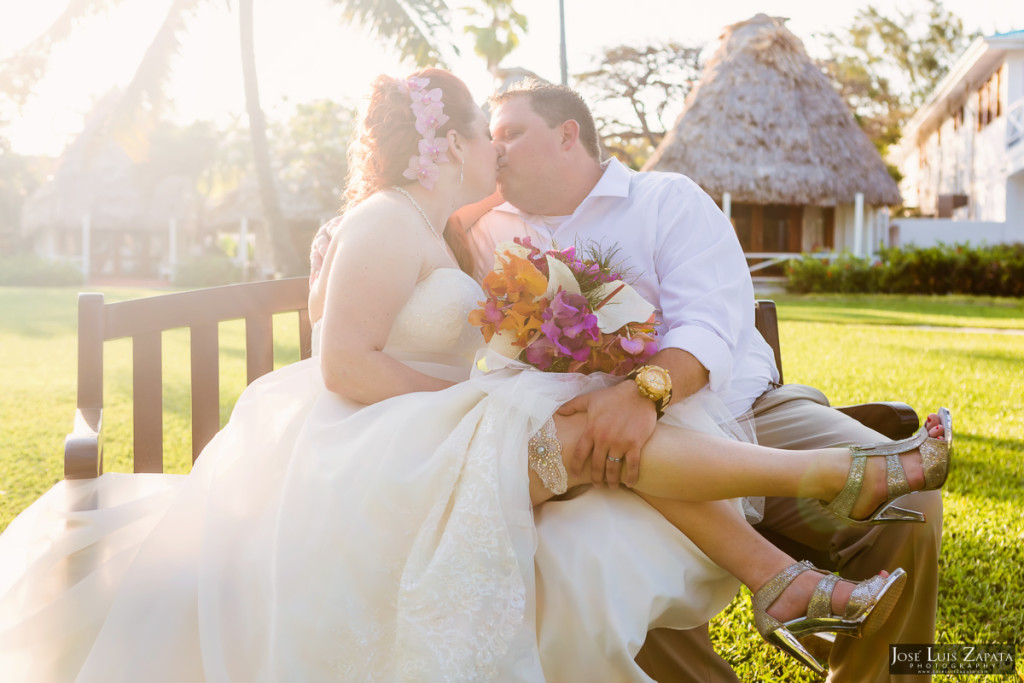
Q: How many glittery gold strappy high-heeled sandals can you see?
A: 2